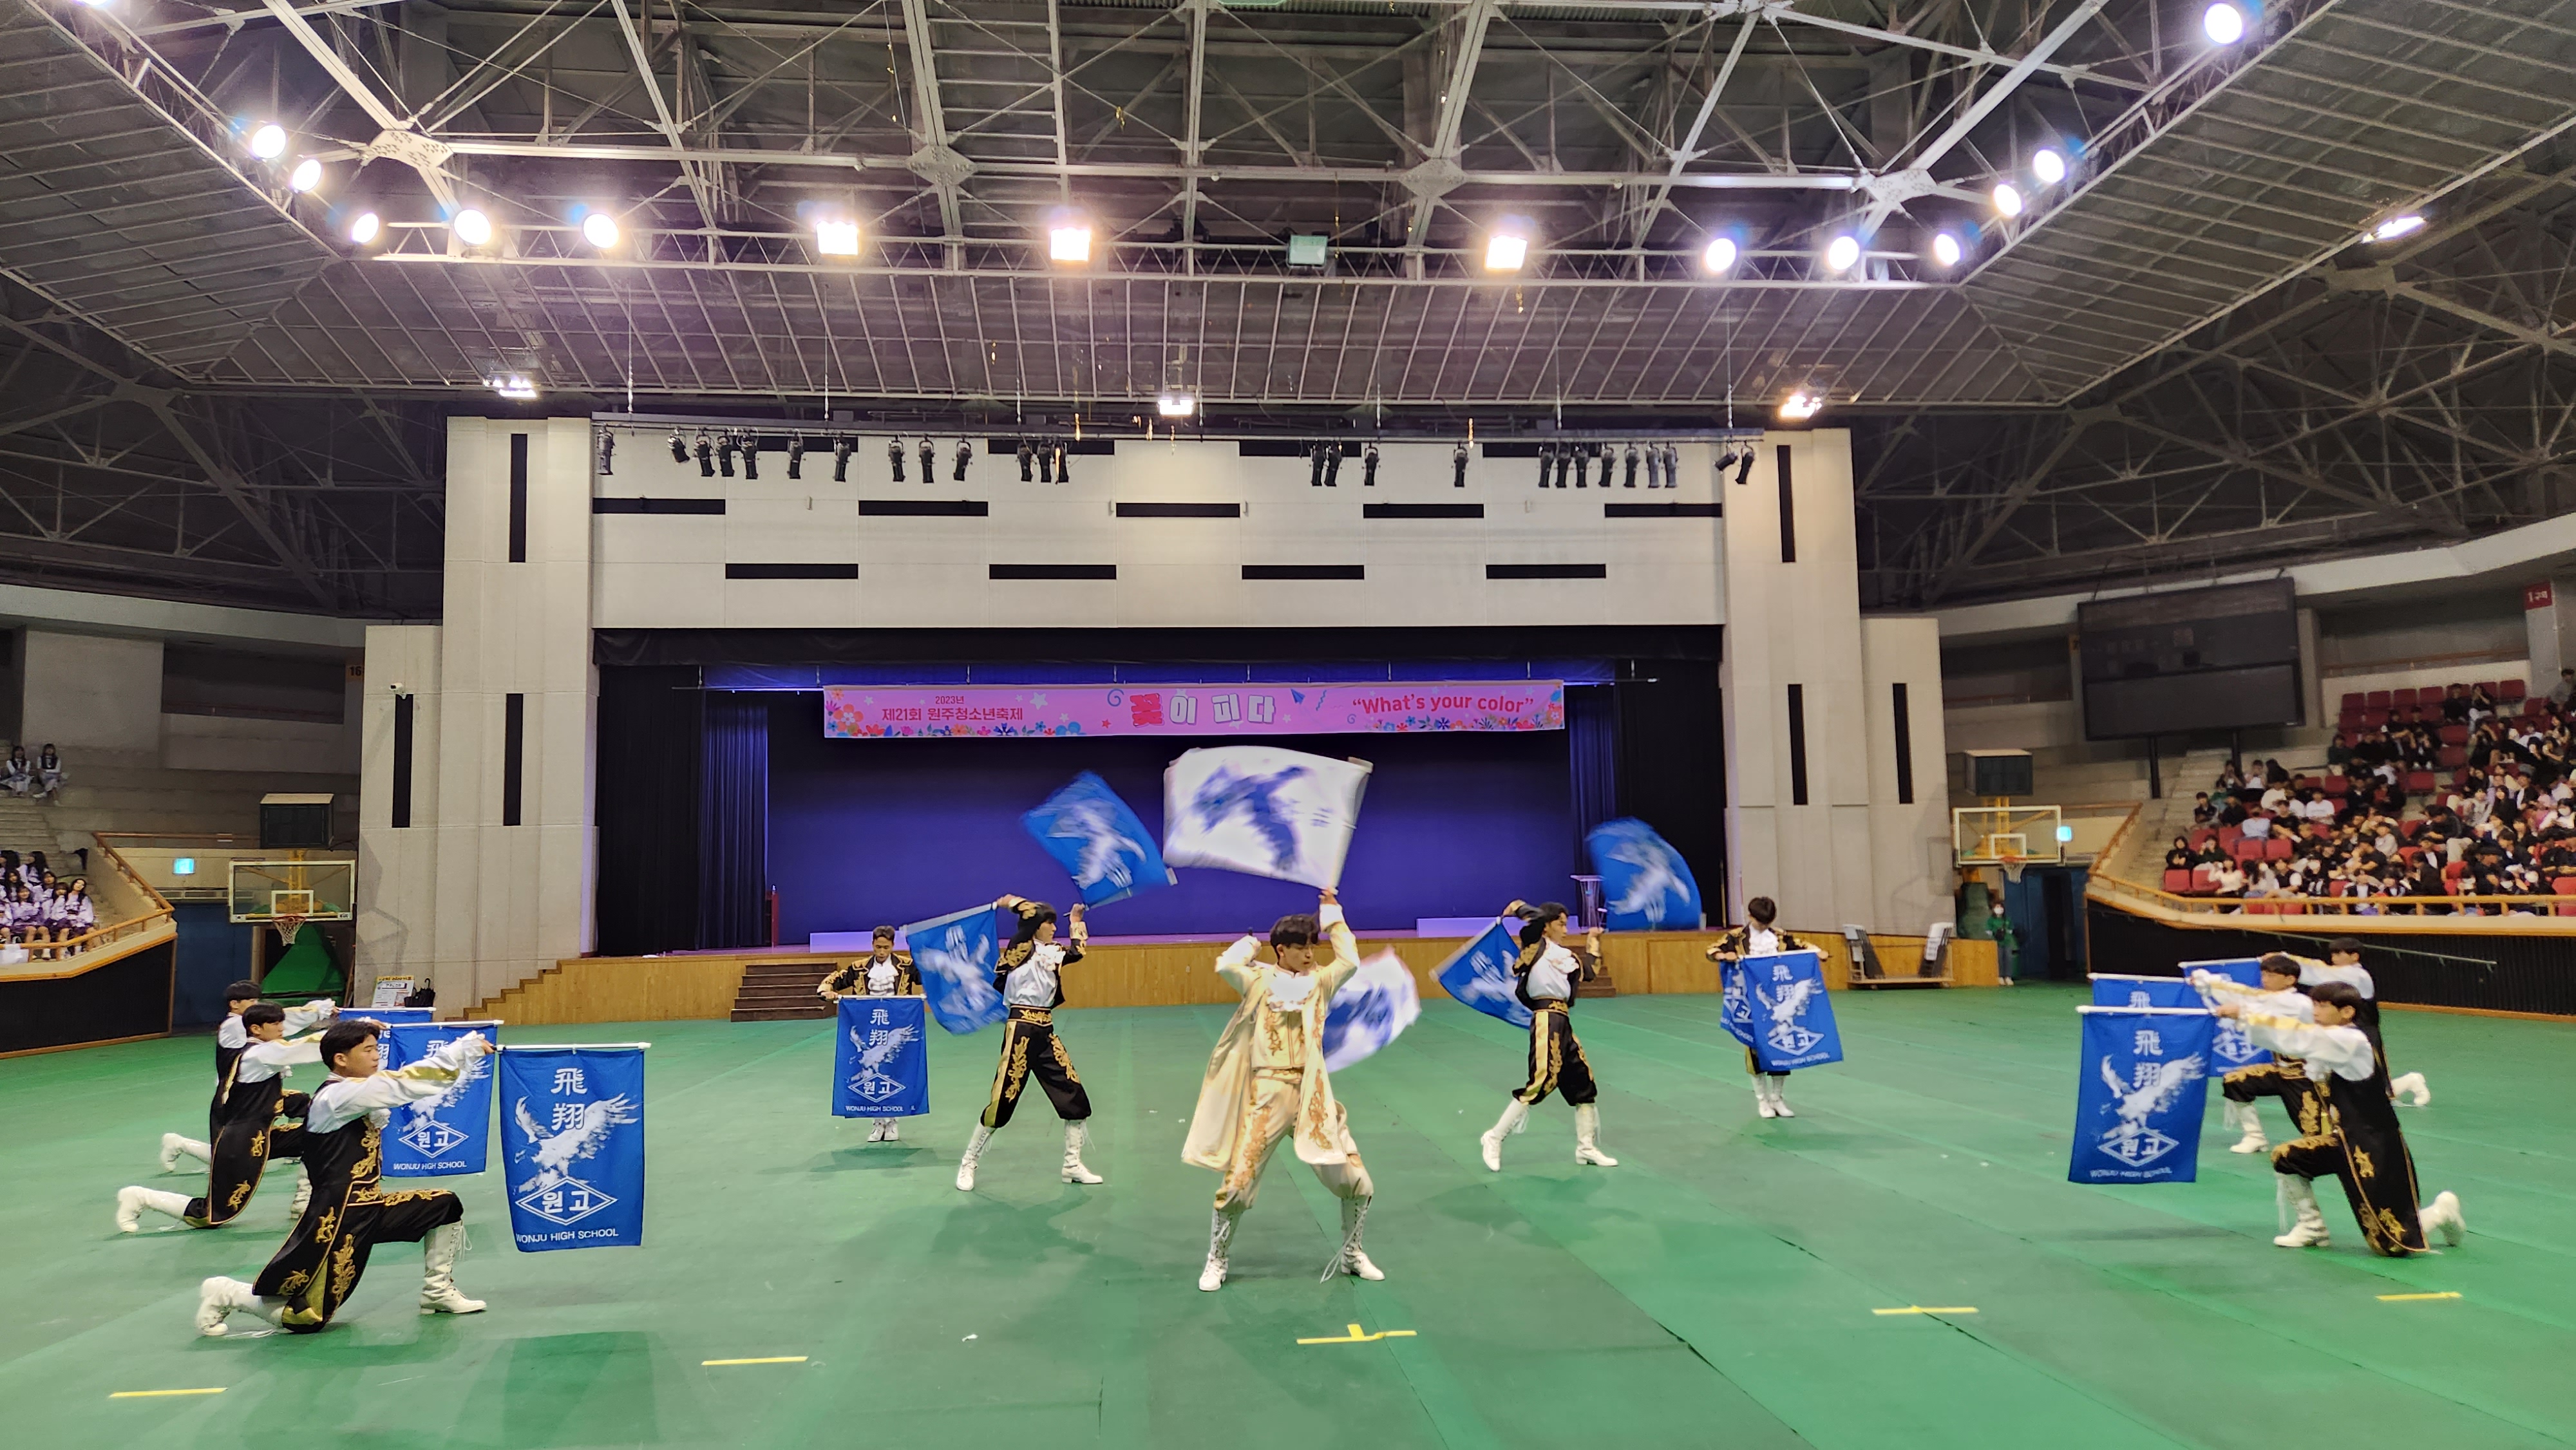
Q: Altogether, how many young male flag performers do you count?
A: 11